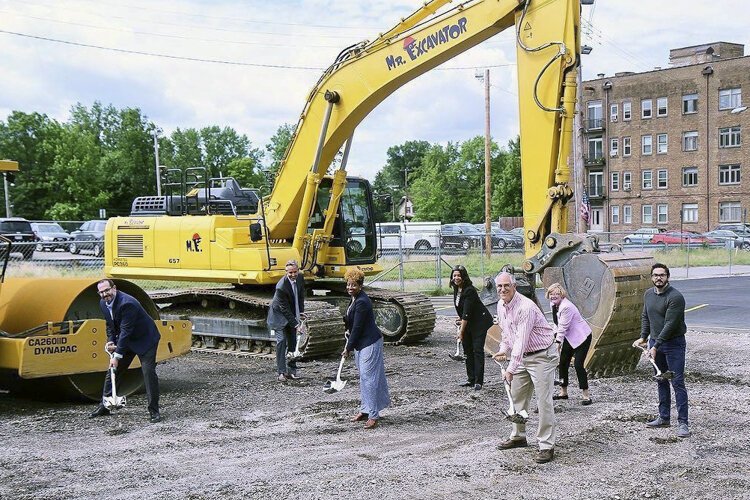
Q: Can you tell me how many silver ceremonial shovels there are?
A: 7